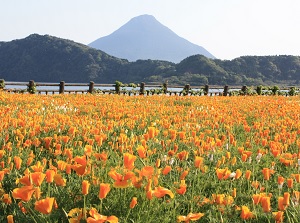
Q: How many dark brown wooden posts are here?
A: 14